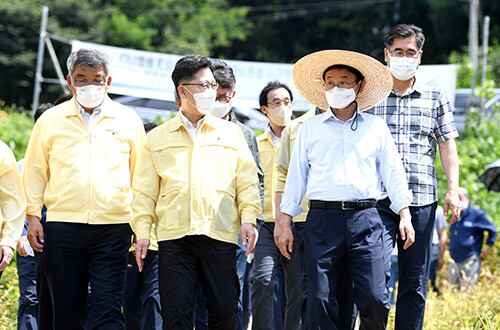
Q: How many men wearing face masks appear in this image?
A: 6